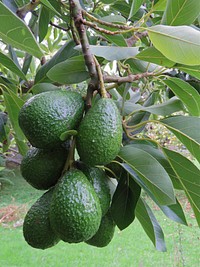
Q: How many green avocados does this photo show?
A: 7